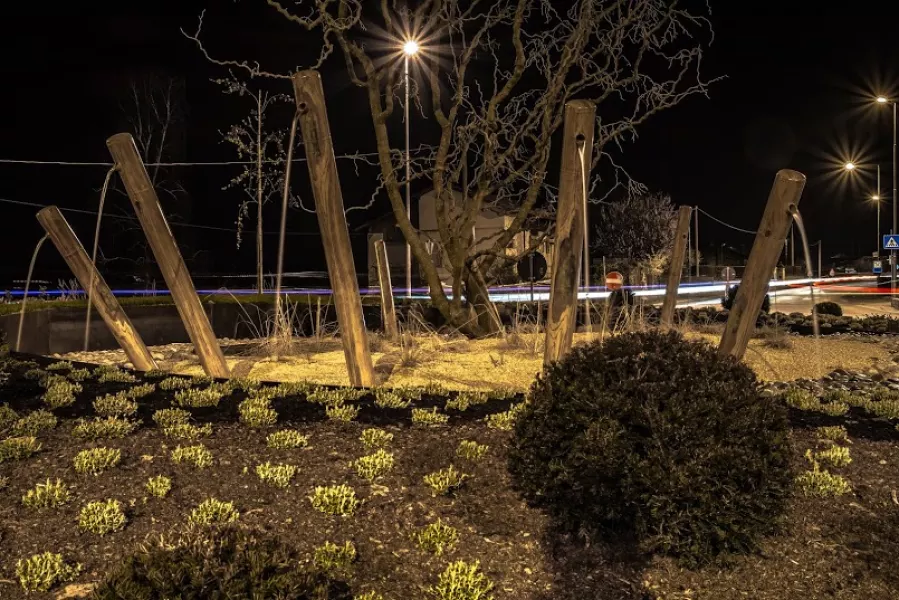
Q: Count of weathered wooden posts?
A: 7